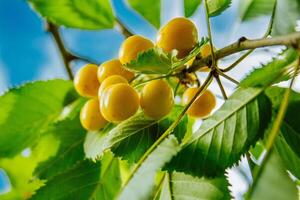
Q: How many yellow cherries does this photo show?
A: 10